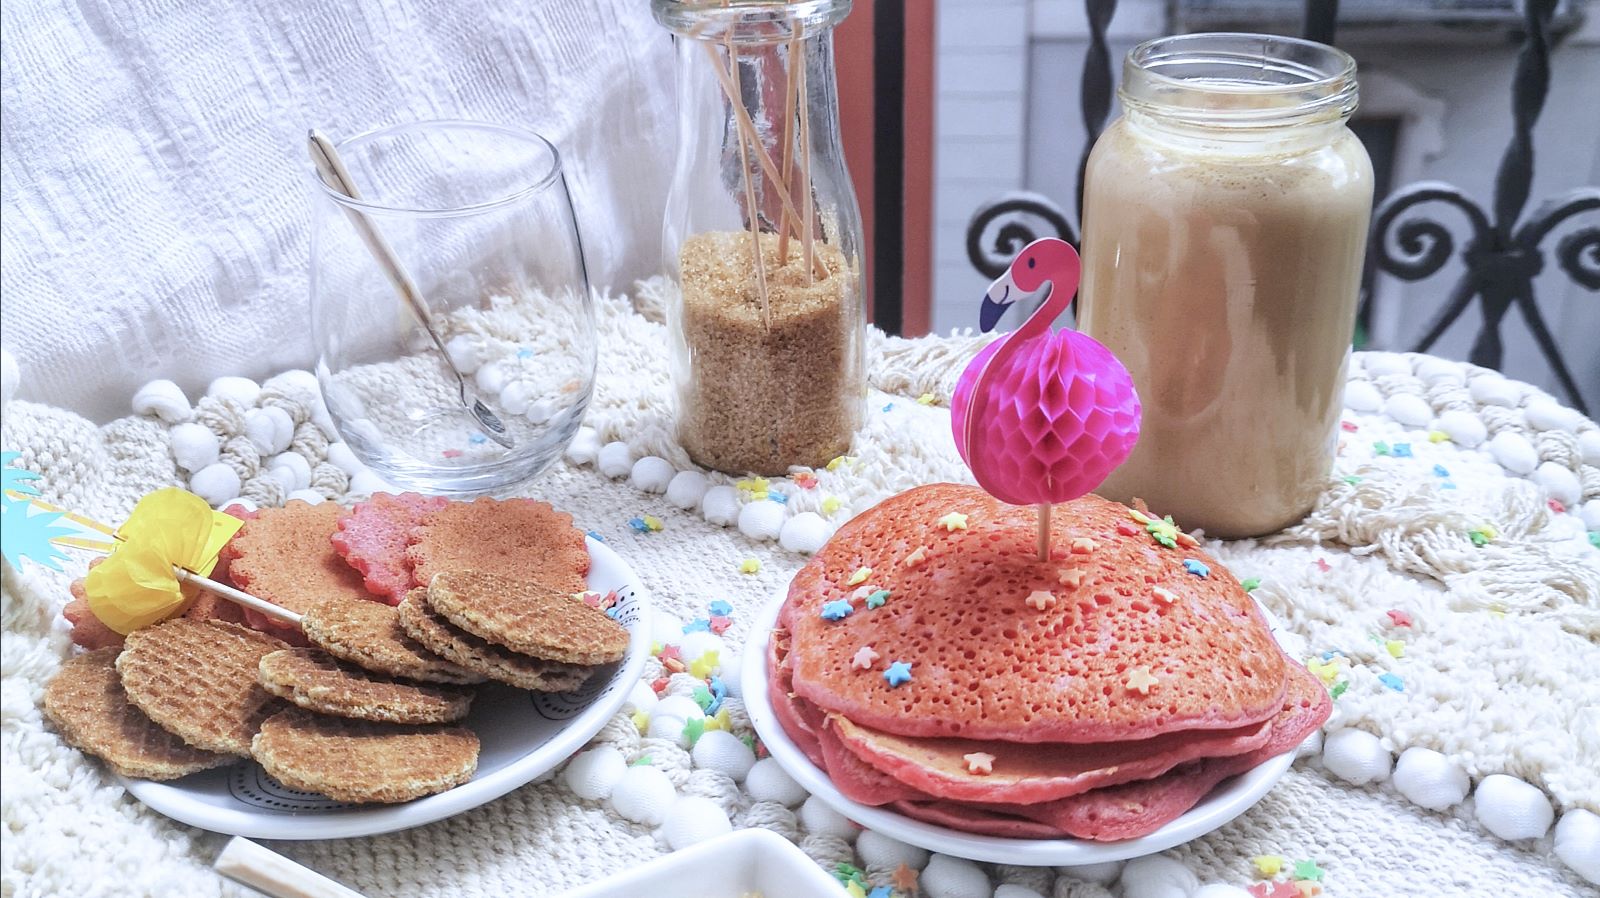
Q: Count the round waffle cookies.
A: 7